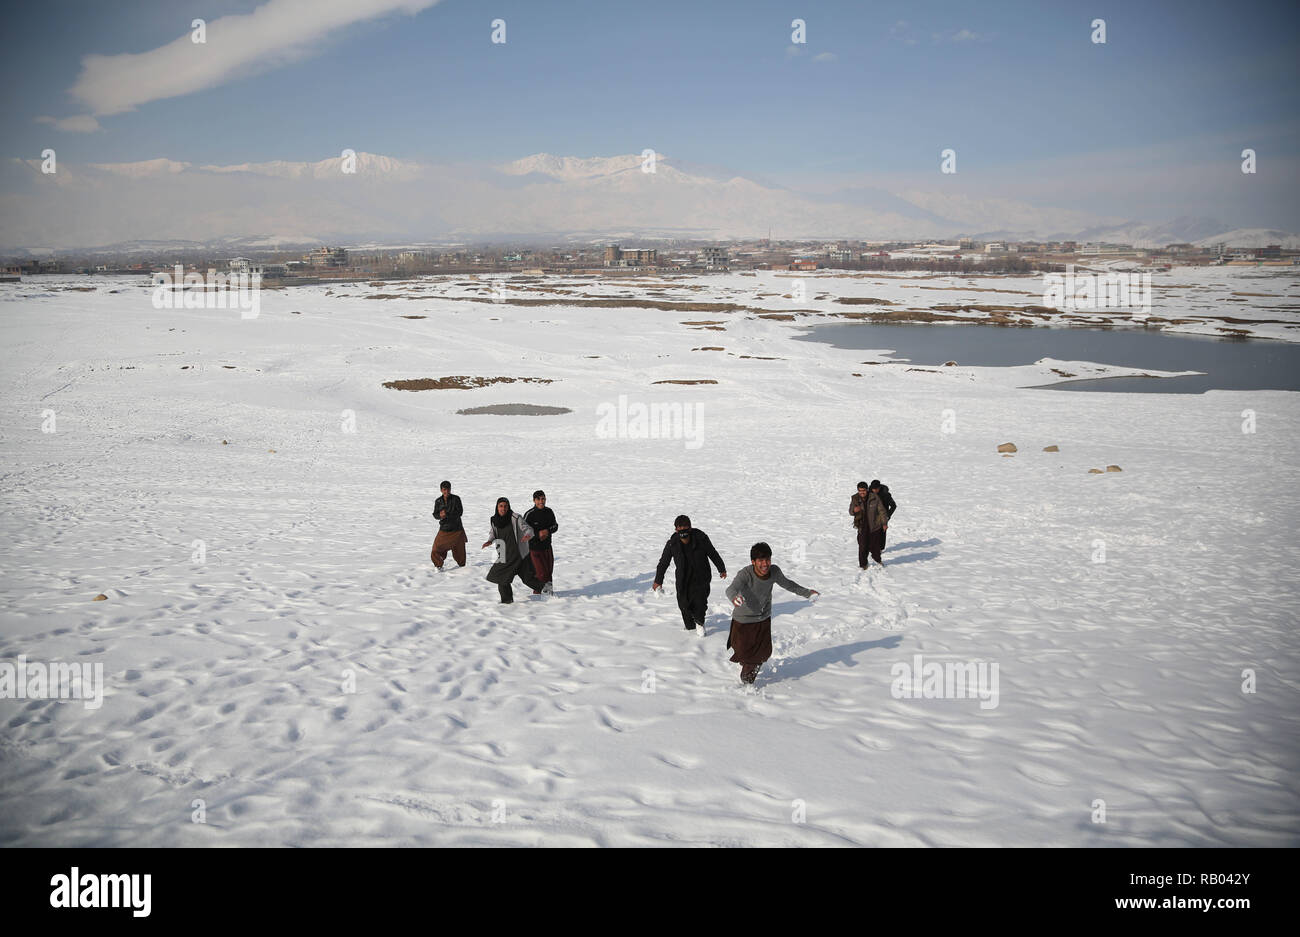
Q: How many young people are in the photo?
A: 7